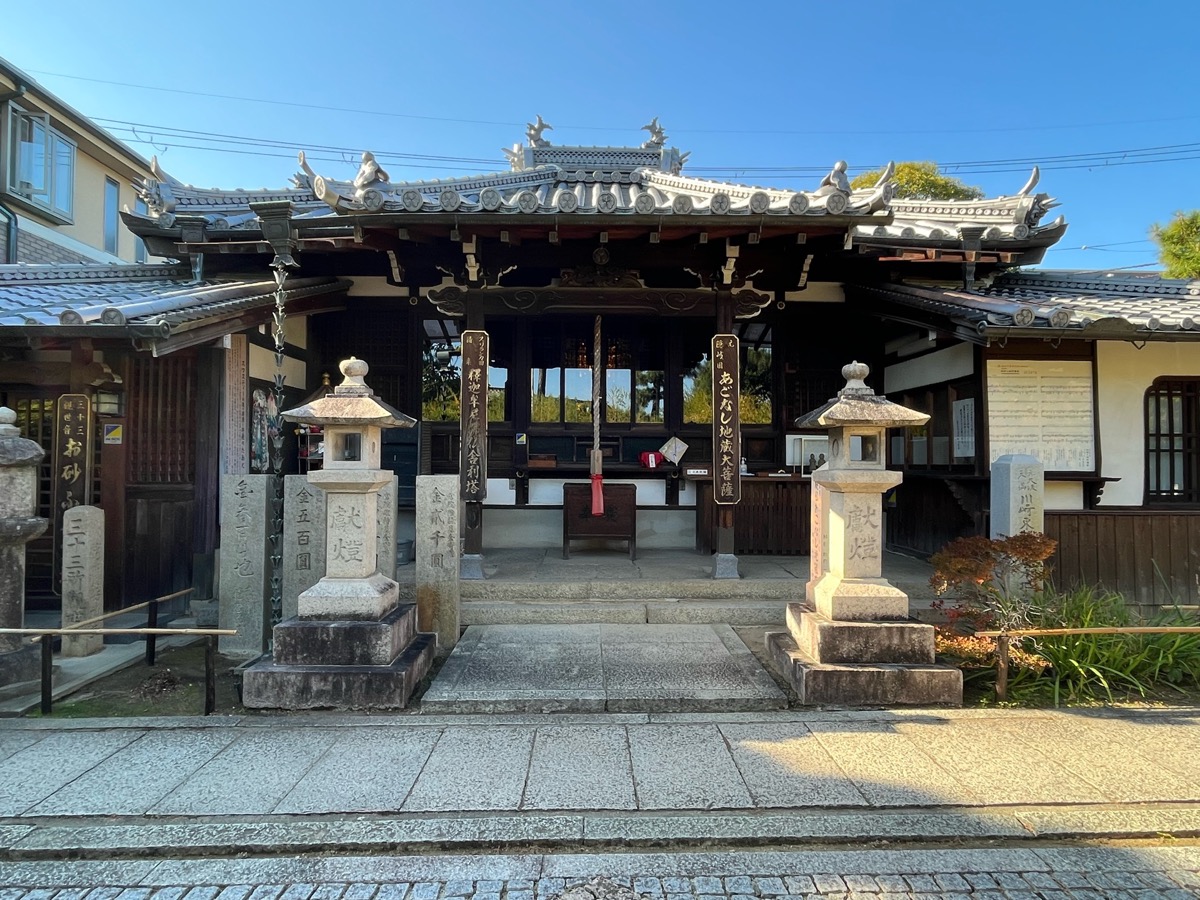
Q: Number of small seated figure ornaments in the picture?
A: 2